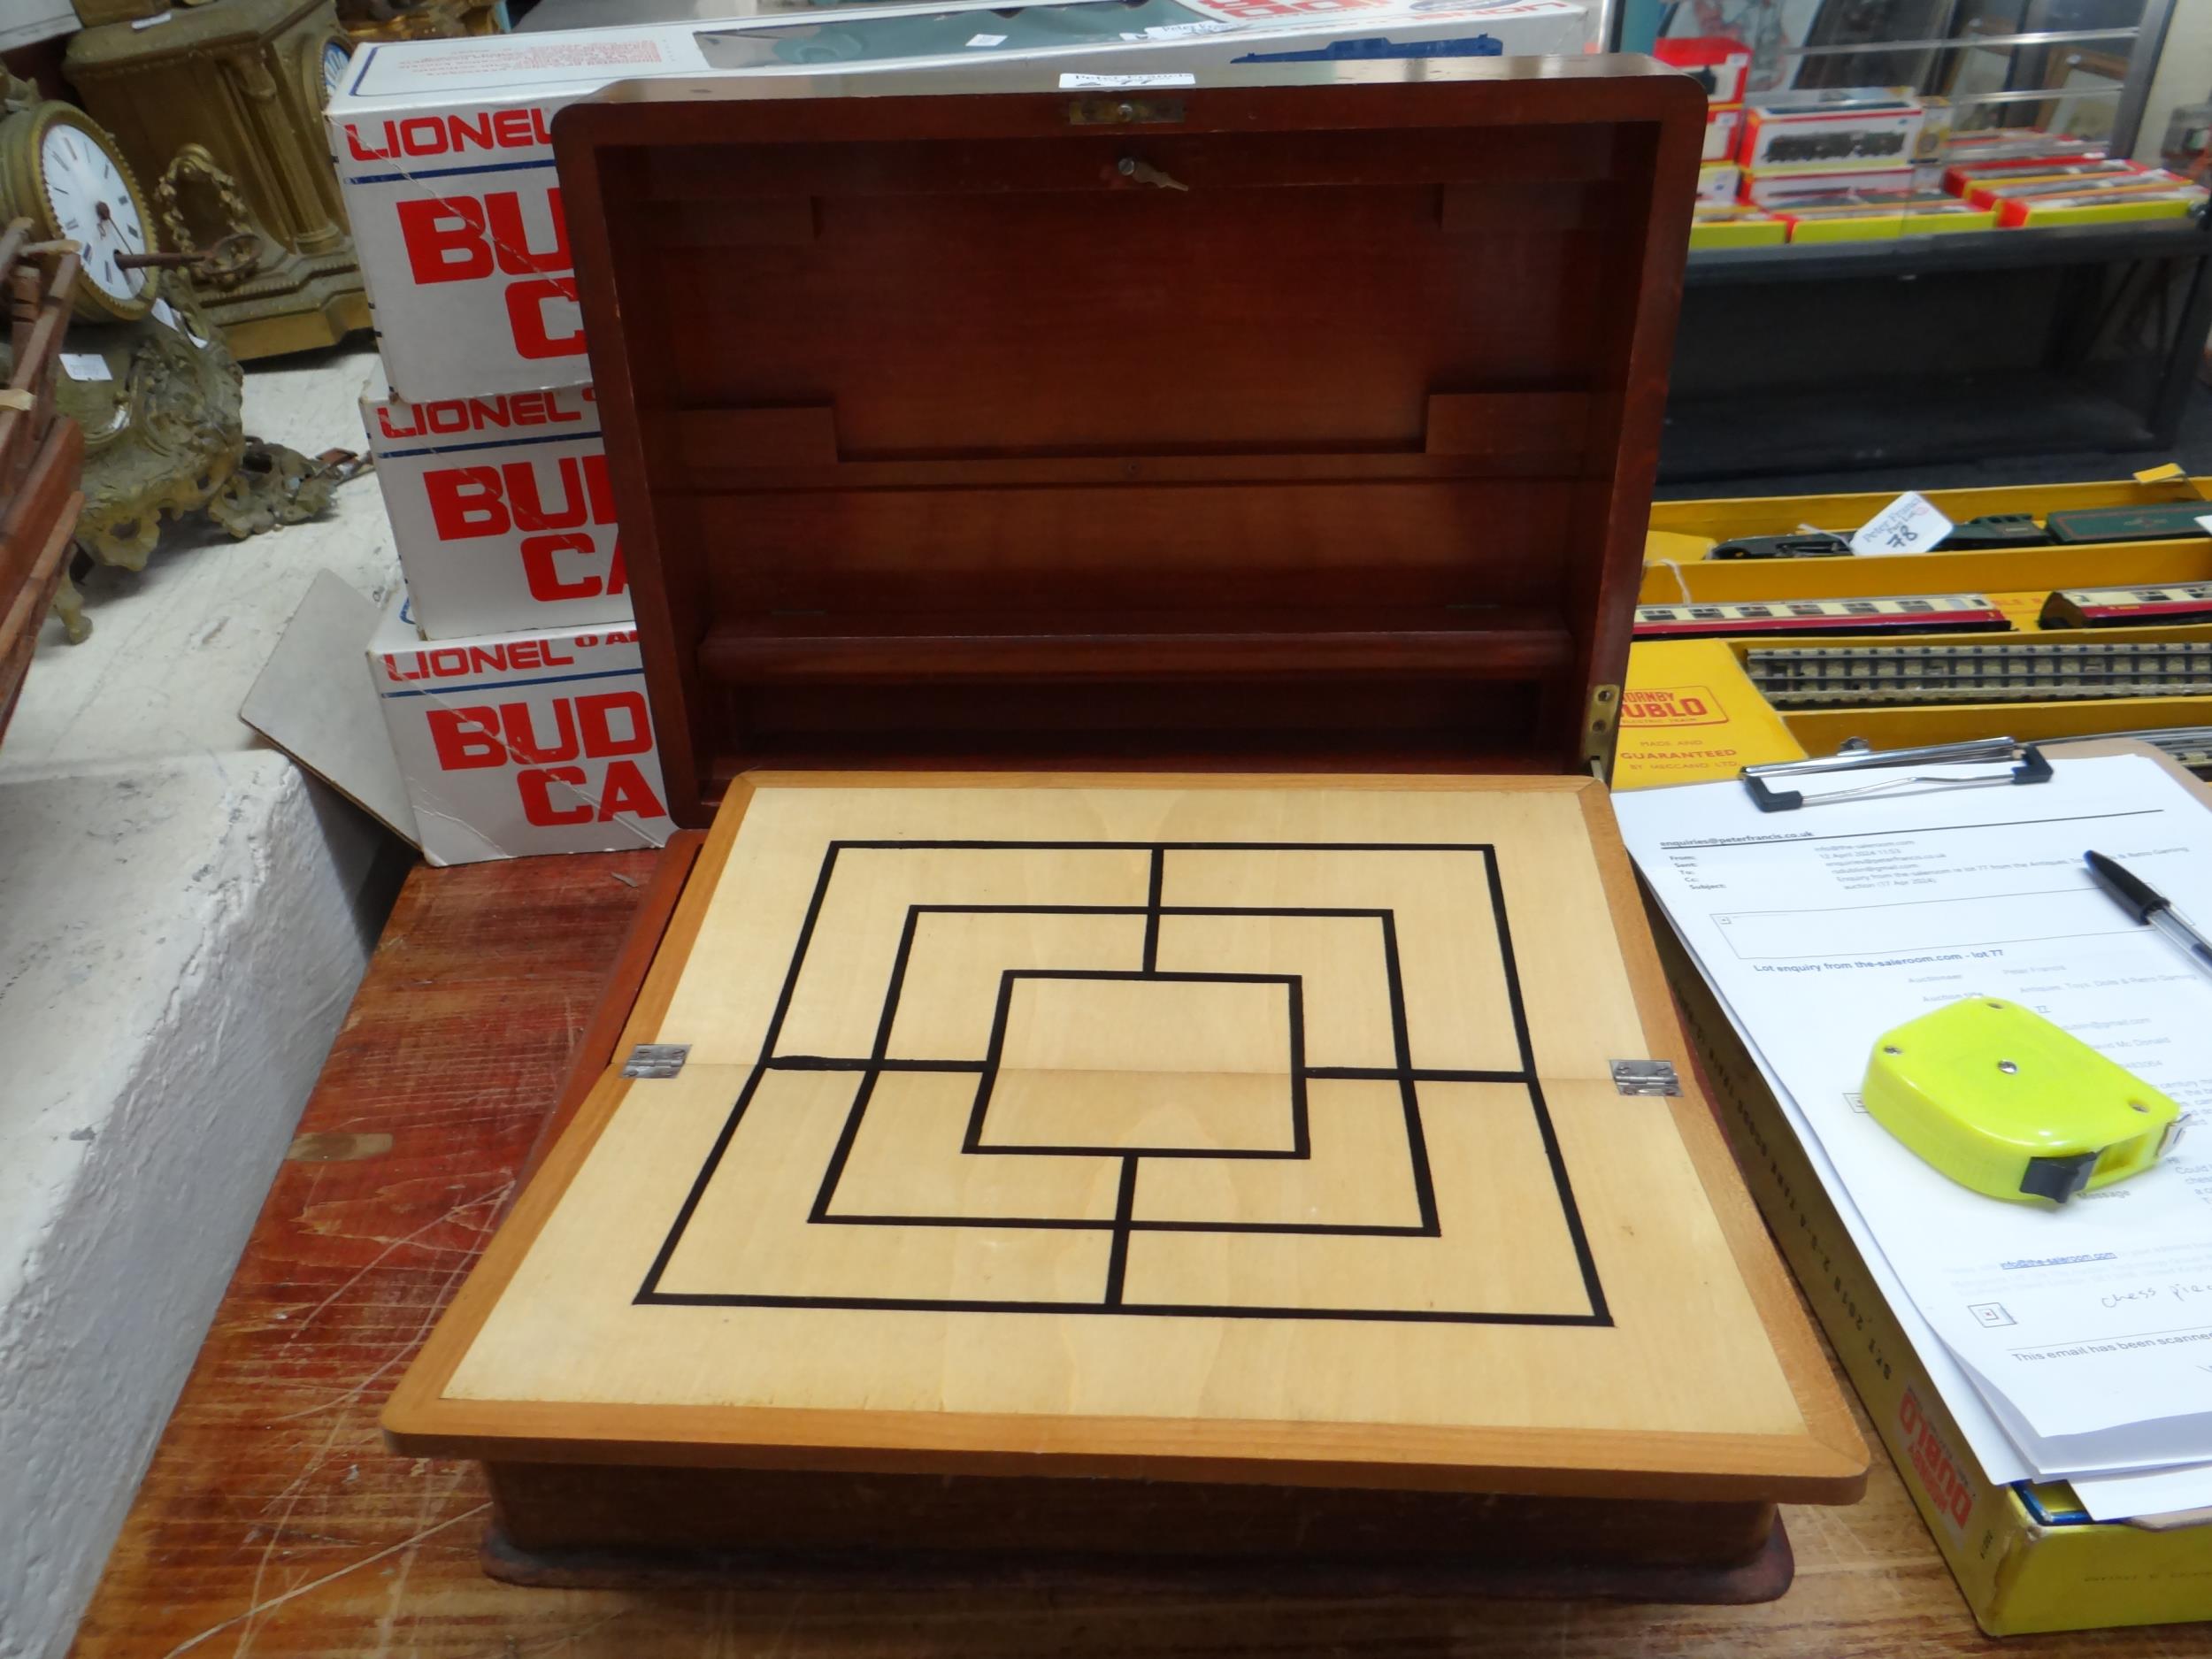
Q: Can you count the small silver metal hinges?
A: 2